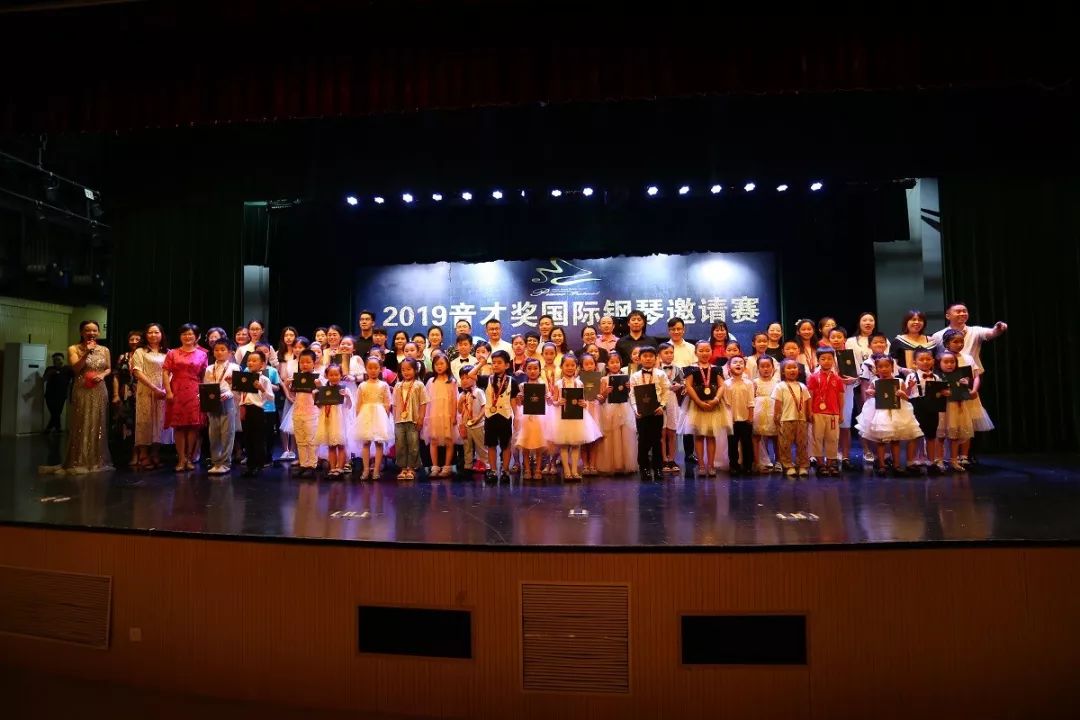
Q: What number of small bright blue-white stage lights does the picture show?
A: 14